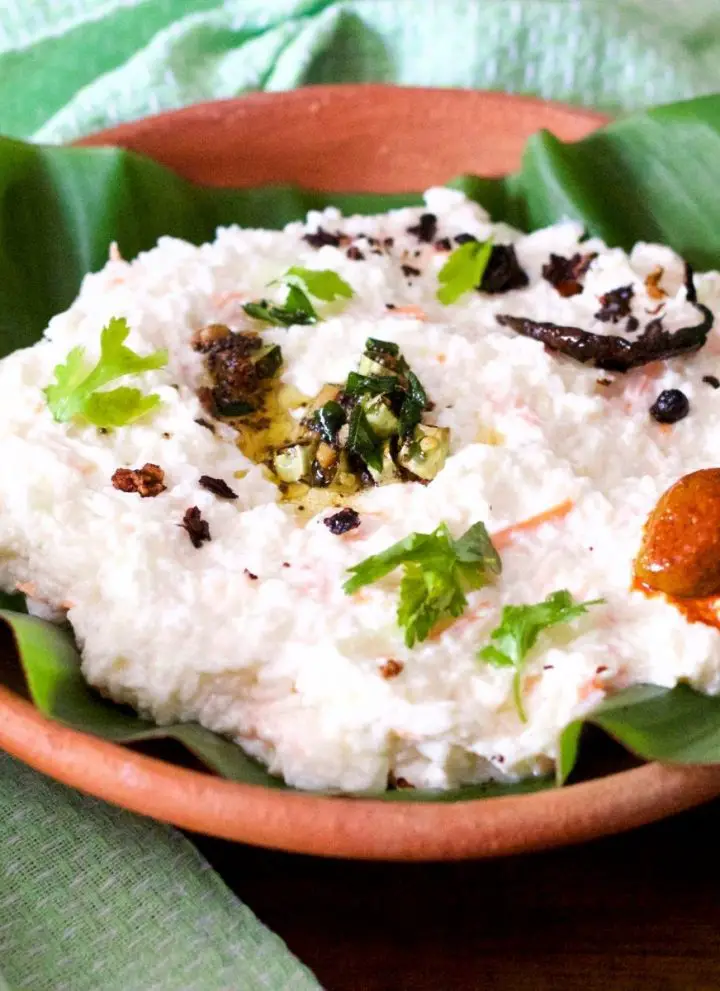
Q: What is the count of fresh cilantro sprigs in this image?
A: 5